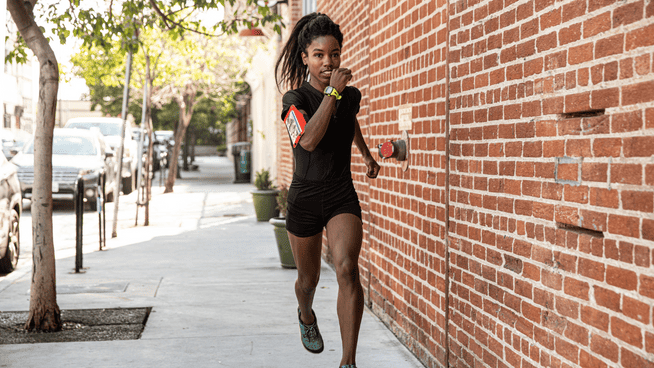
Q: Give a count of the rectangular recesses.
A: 2